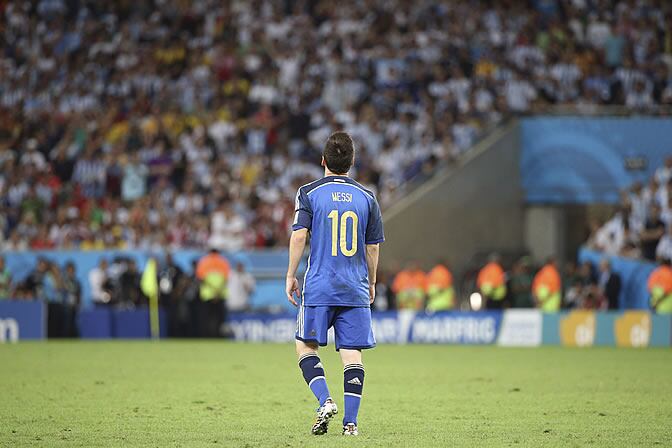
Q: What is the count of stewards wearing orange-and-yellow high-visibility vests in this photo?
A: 6